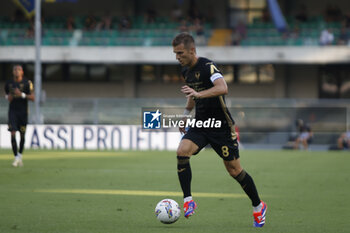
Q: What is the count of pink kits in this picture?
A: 0